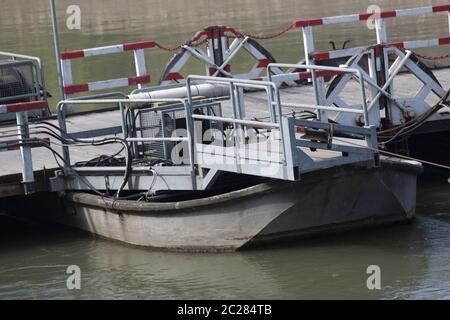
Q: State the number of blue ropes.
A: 0